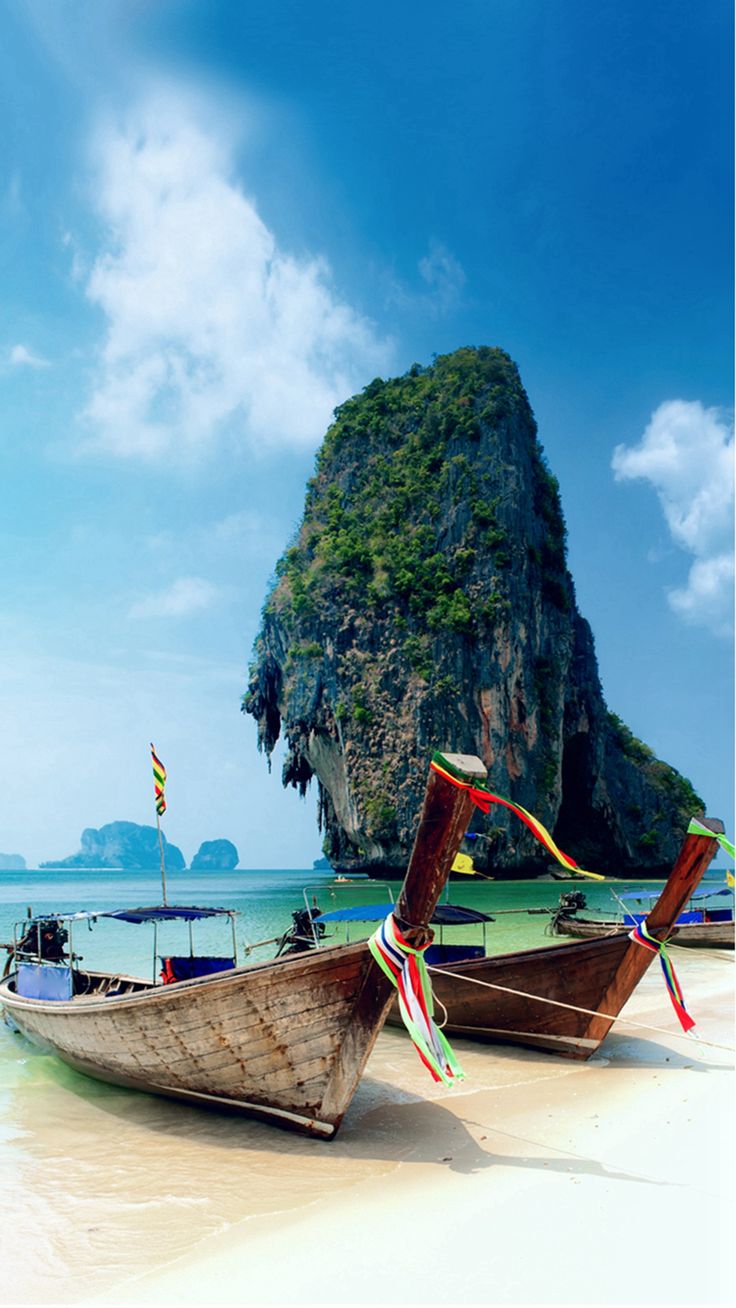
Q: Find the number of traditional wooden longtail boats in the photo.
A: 3